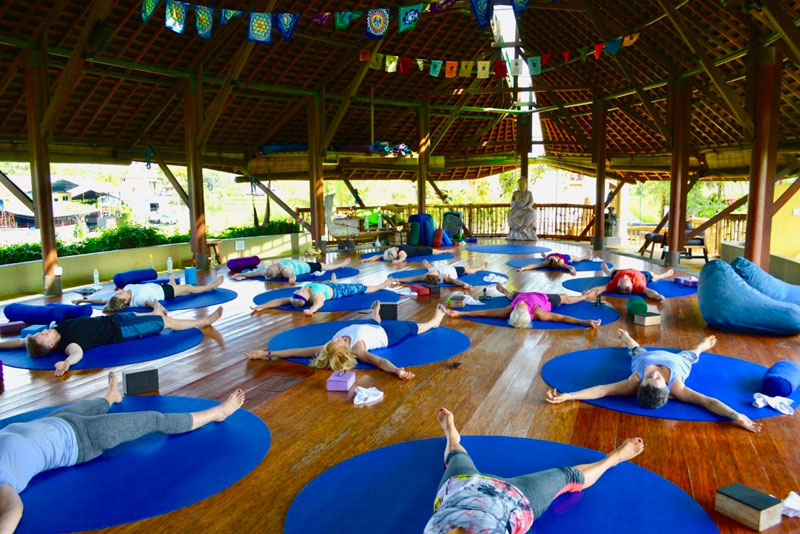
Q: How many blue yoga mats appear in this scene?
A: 14